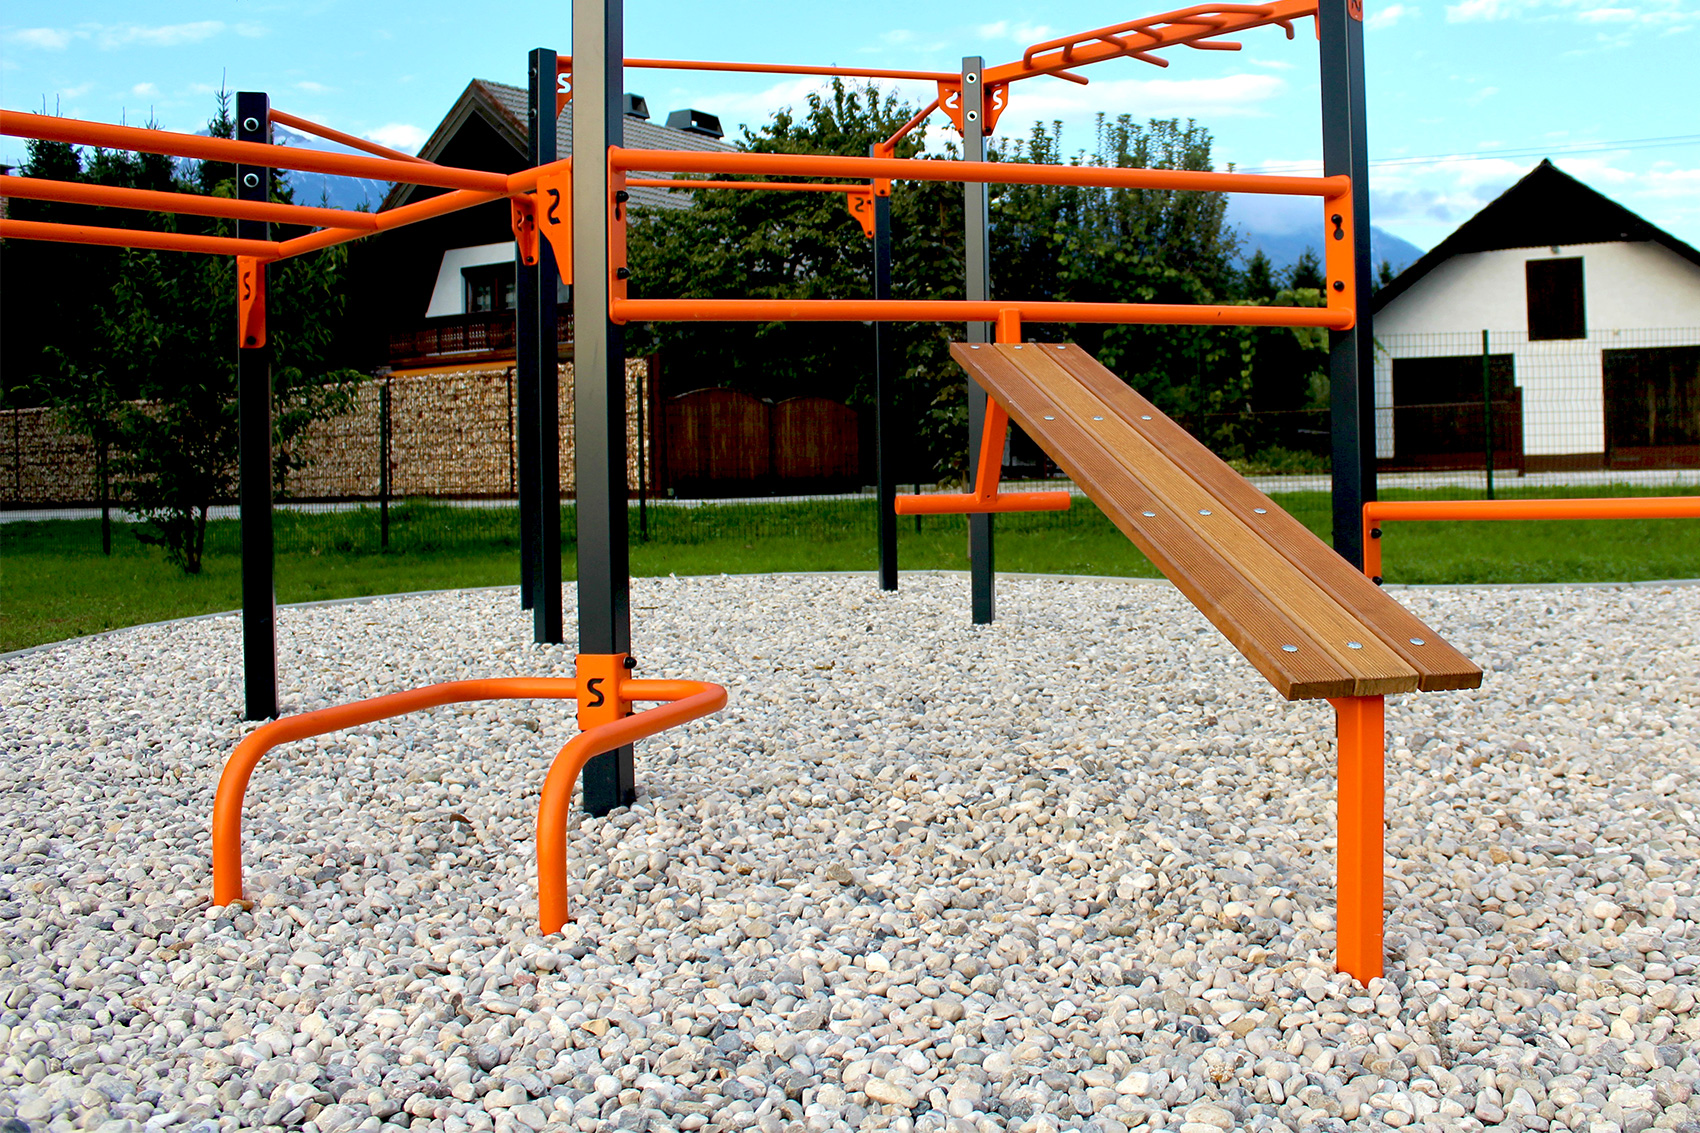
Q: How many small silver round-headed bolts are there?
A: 12